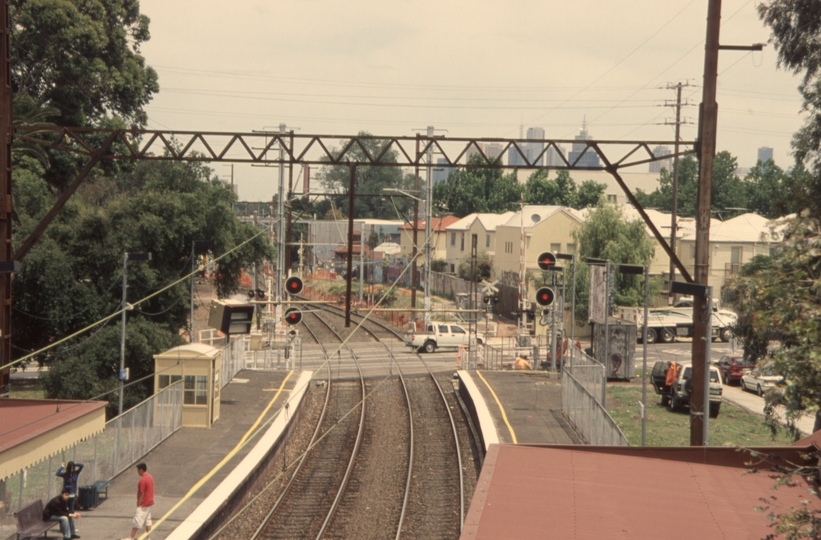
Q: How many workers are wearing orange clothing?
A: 2